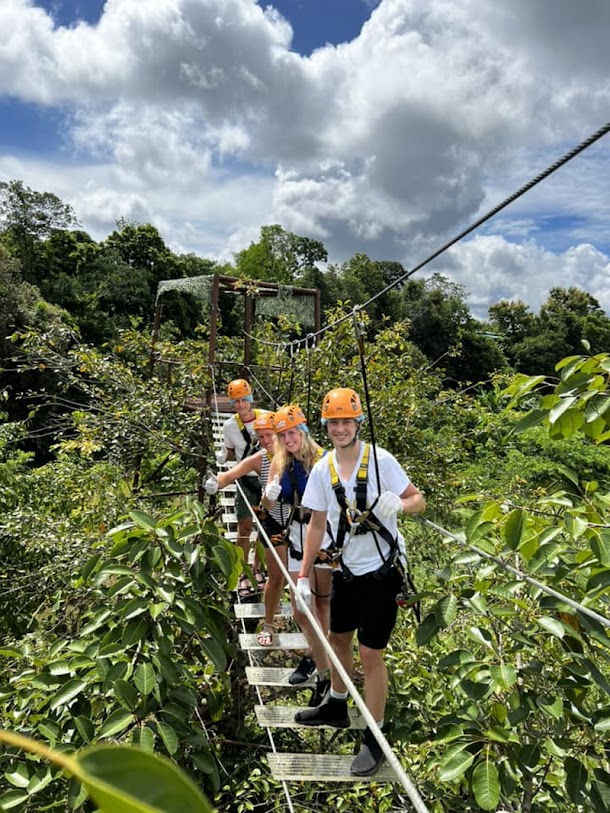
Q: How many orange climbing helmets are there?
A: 4